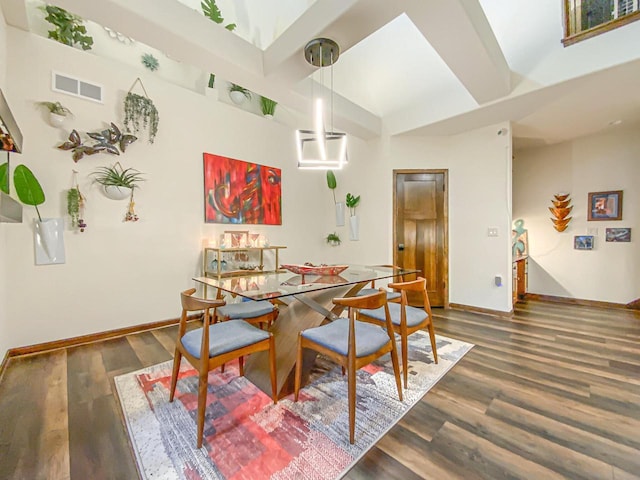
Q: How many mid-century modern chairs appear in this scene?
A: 5